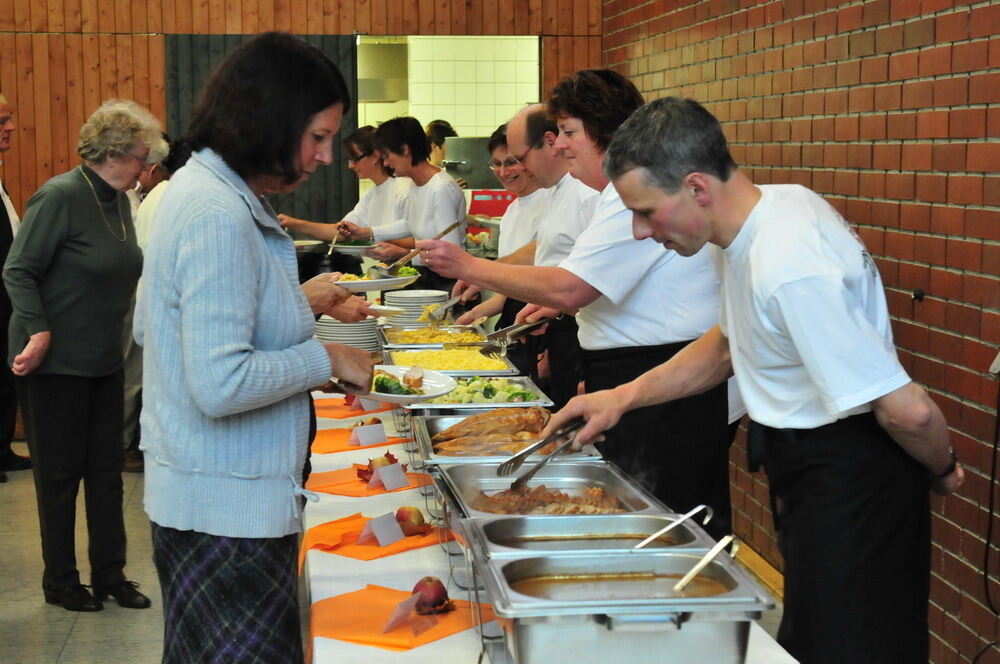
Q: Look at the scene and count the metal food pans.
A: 7